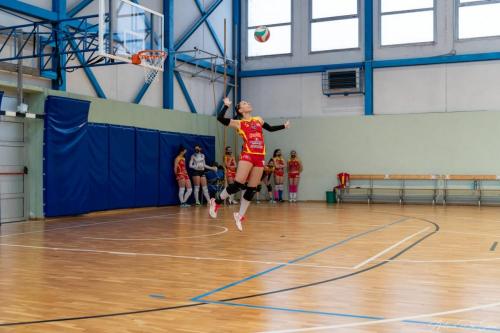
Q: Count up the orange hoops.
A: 1